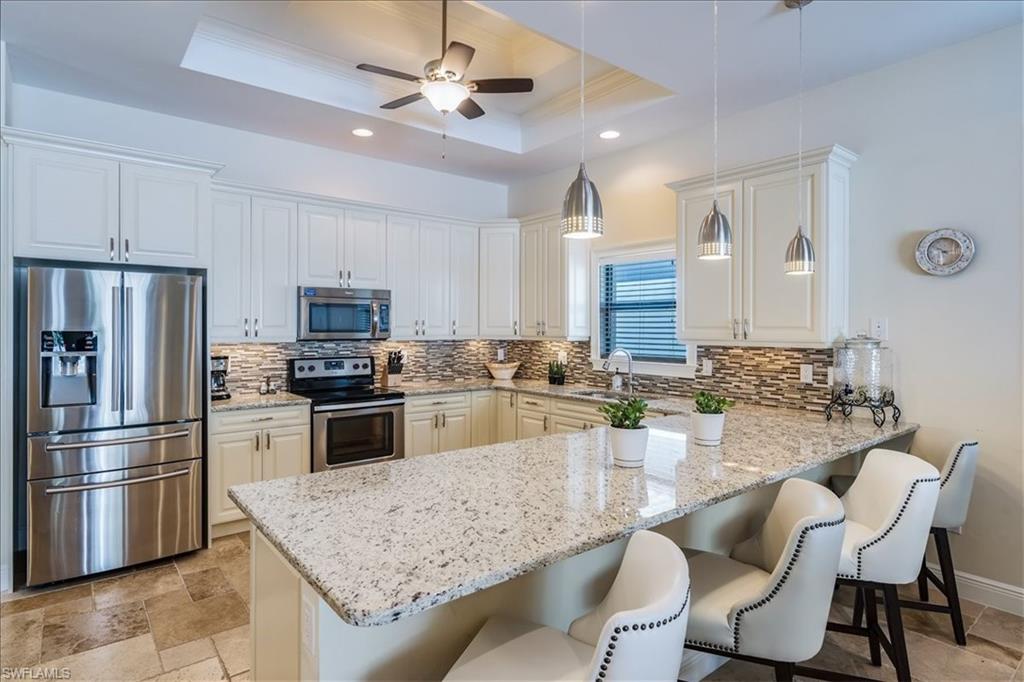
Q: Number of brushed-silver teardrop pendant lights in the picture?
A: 3